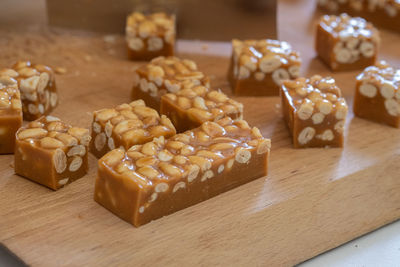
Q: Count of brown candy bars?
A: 13